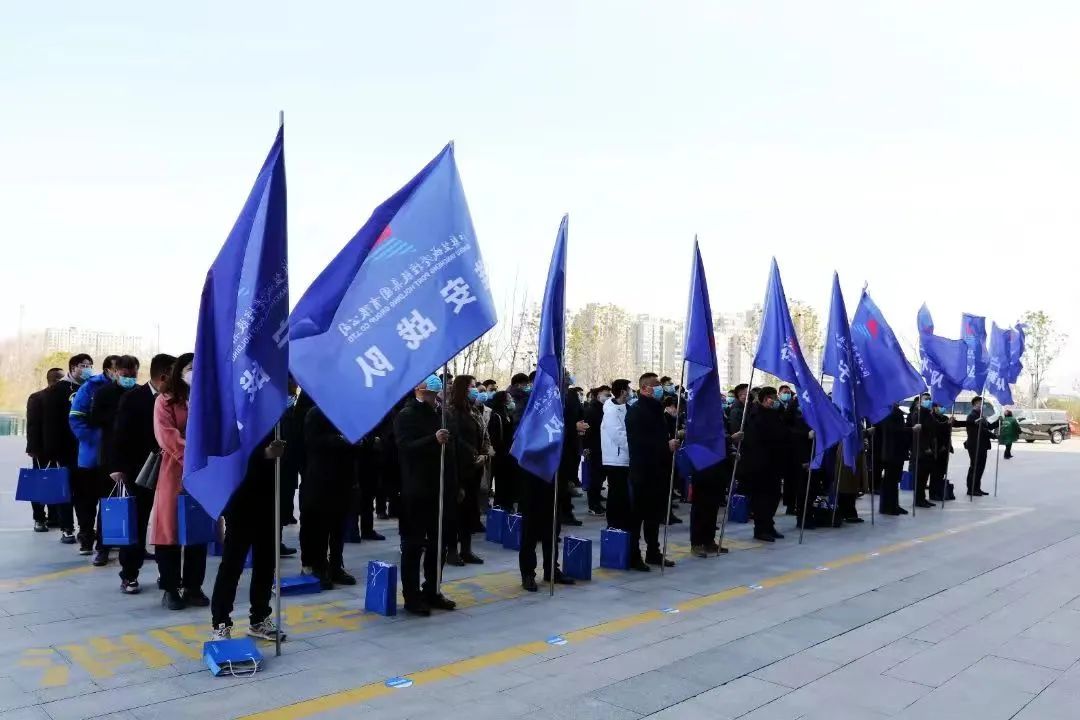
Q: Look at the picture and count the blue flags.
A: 11